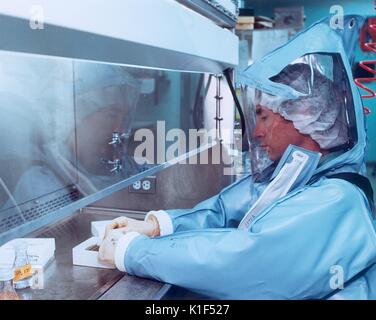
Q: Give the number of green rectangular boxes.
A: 0